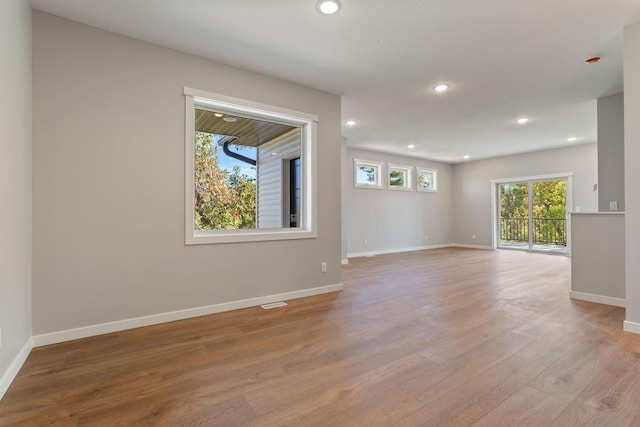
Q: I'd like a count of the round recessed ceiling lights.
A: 7